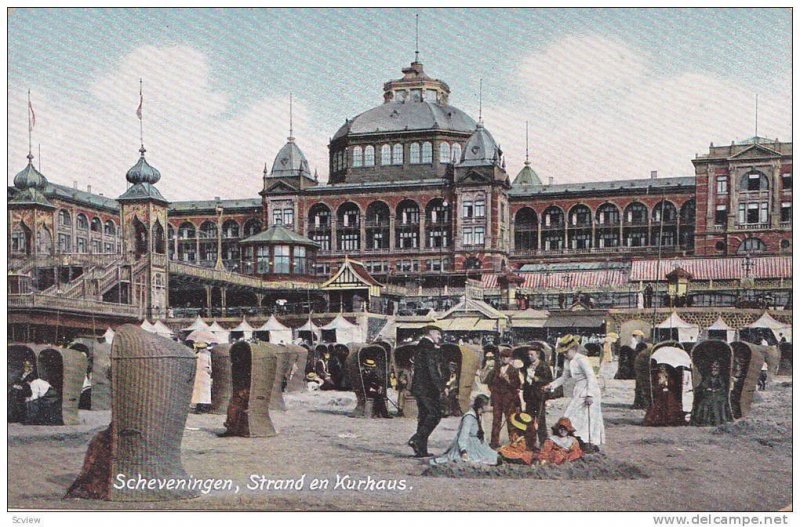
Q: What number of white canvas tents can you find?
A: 12